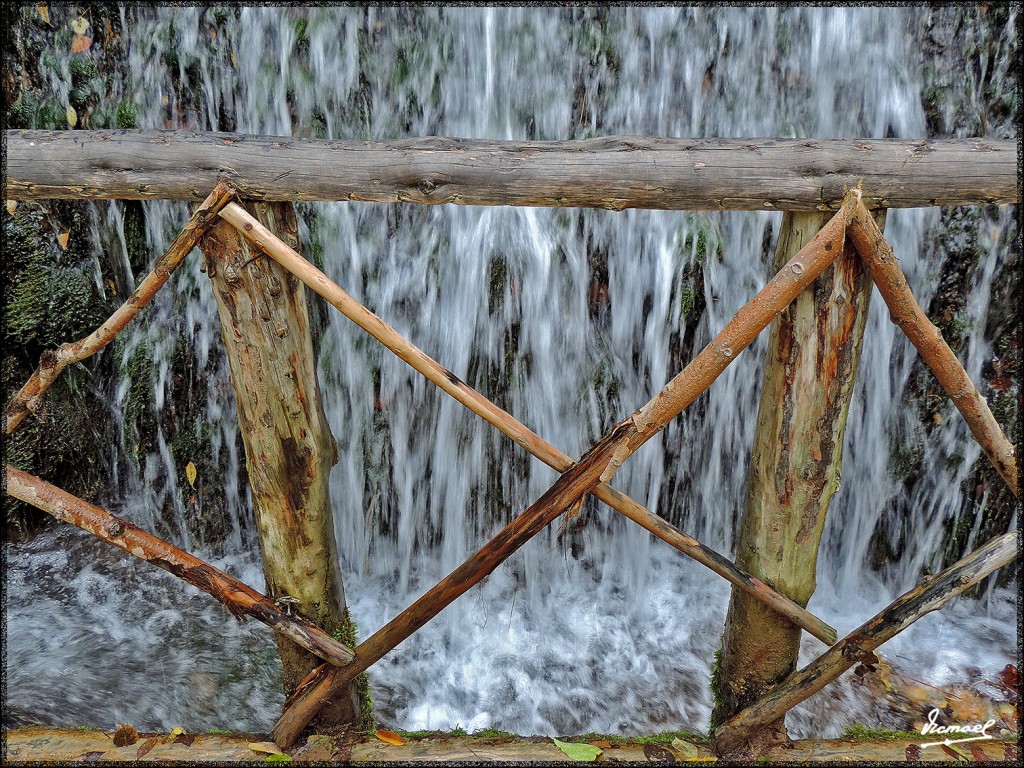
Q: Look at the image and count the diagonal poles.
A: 6